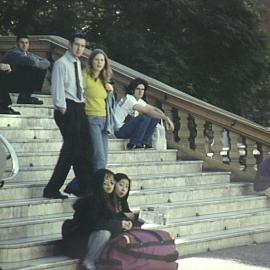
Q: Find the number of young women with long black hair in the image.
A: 2